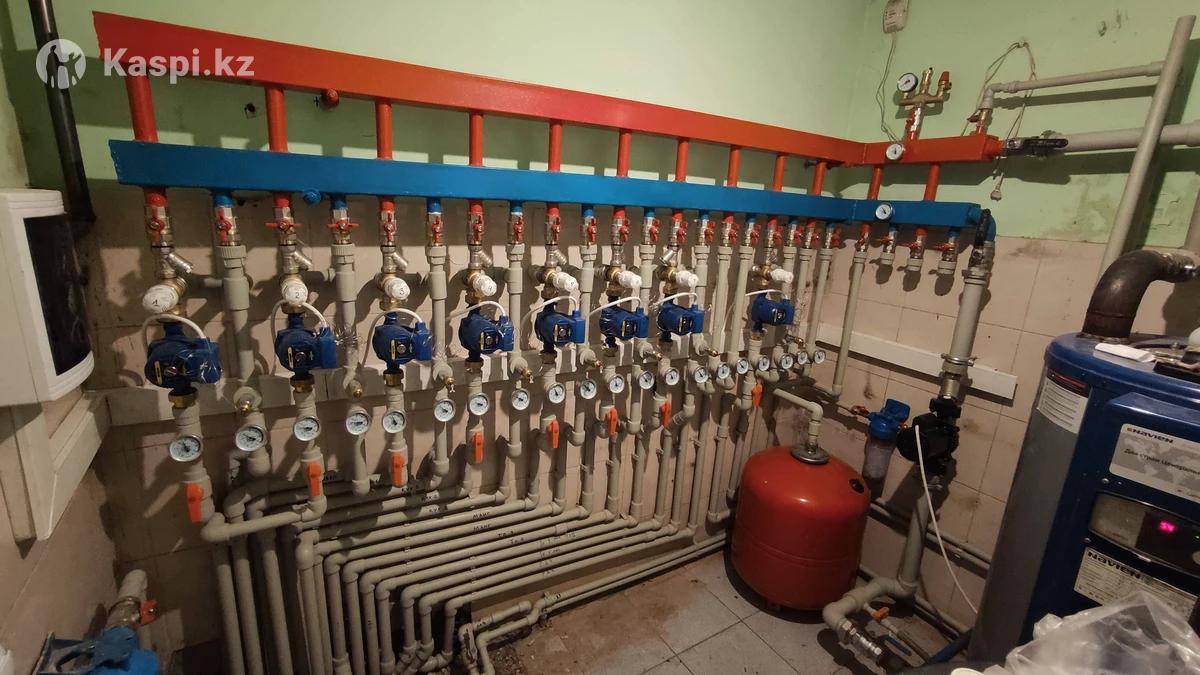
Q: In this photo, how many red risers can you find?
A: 12